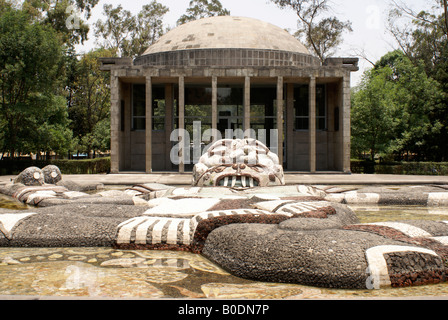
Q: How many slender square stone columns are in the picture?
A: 6